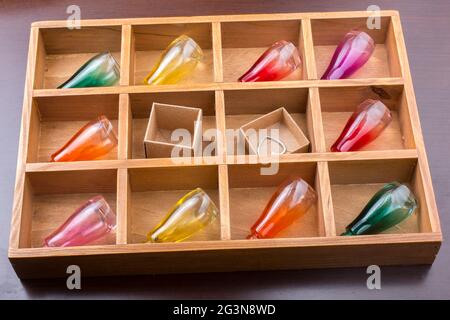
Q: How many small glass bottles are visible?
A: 10